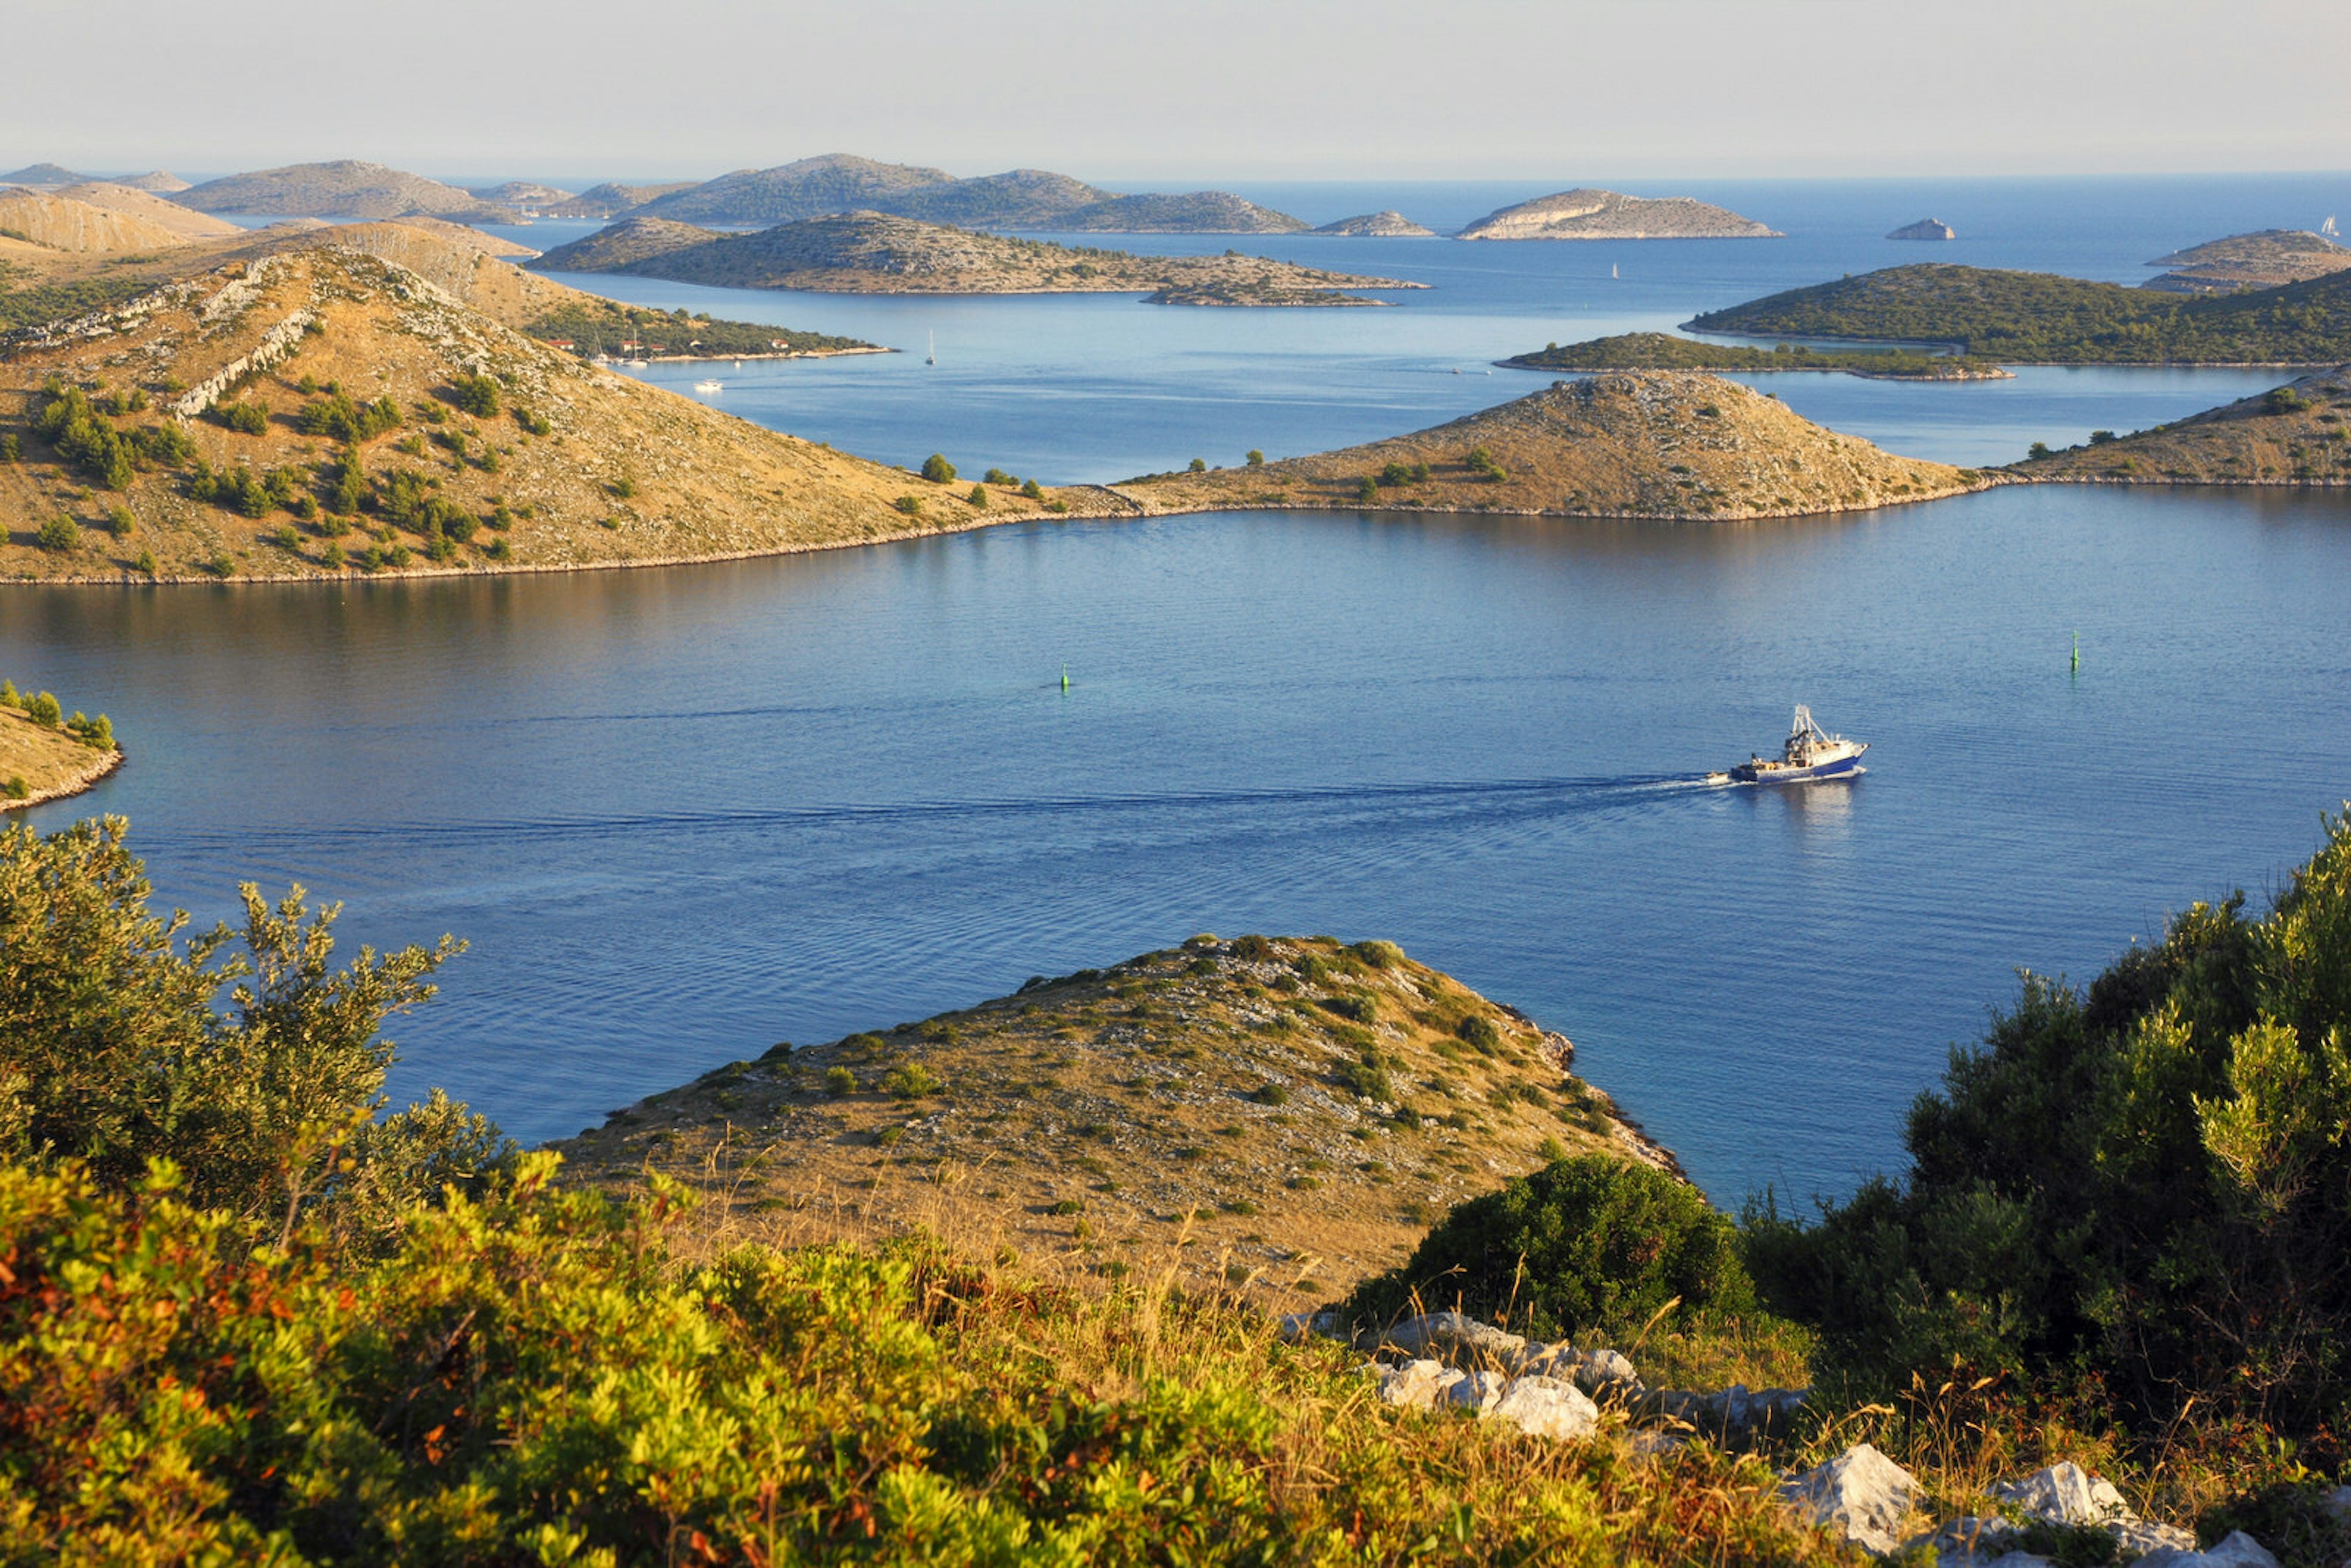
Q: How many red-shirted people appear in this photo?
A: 0